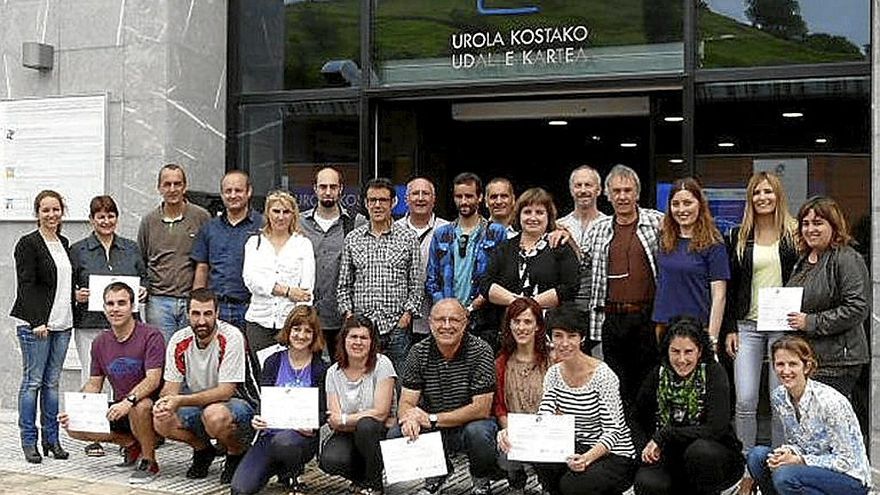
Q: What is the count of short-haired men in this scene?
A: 12